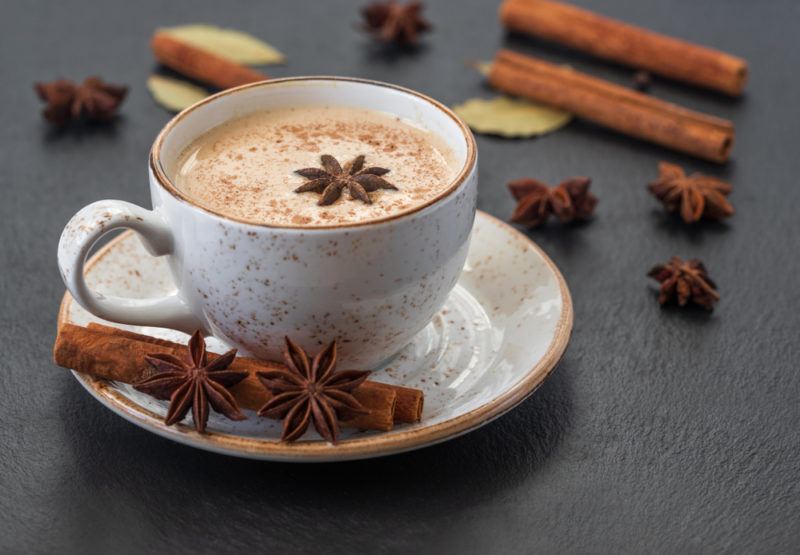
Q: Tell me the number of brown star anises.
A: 8